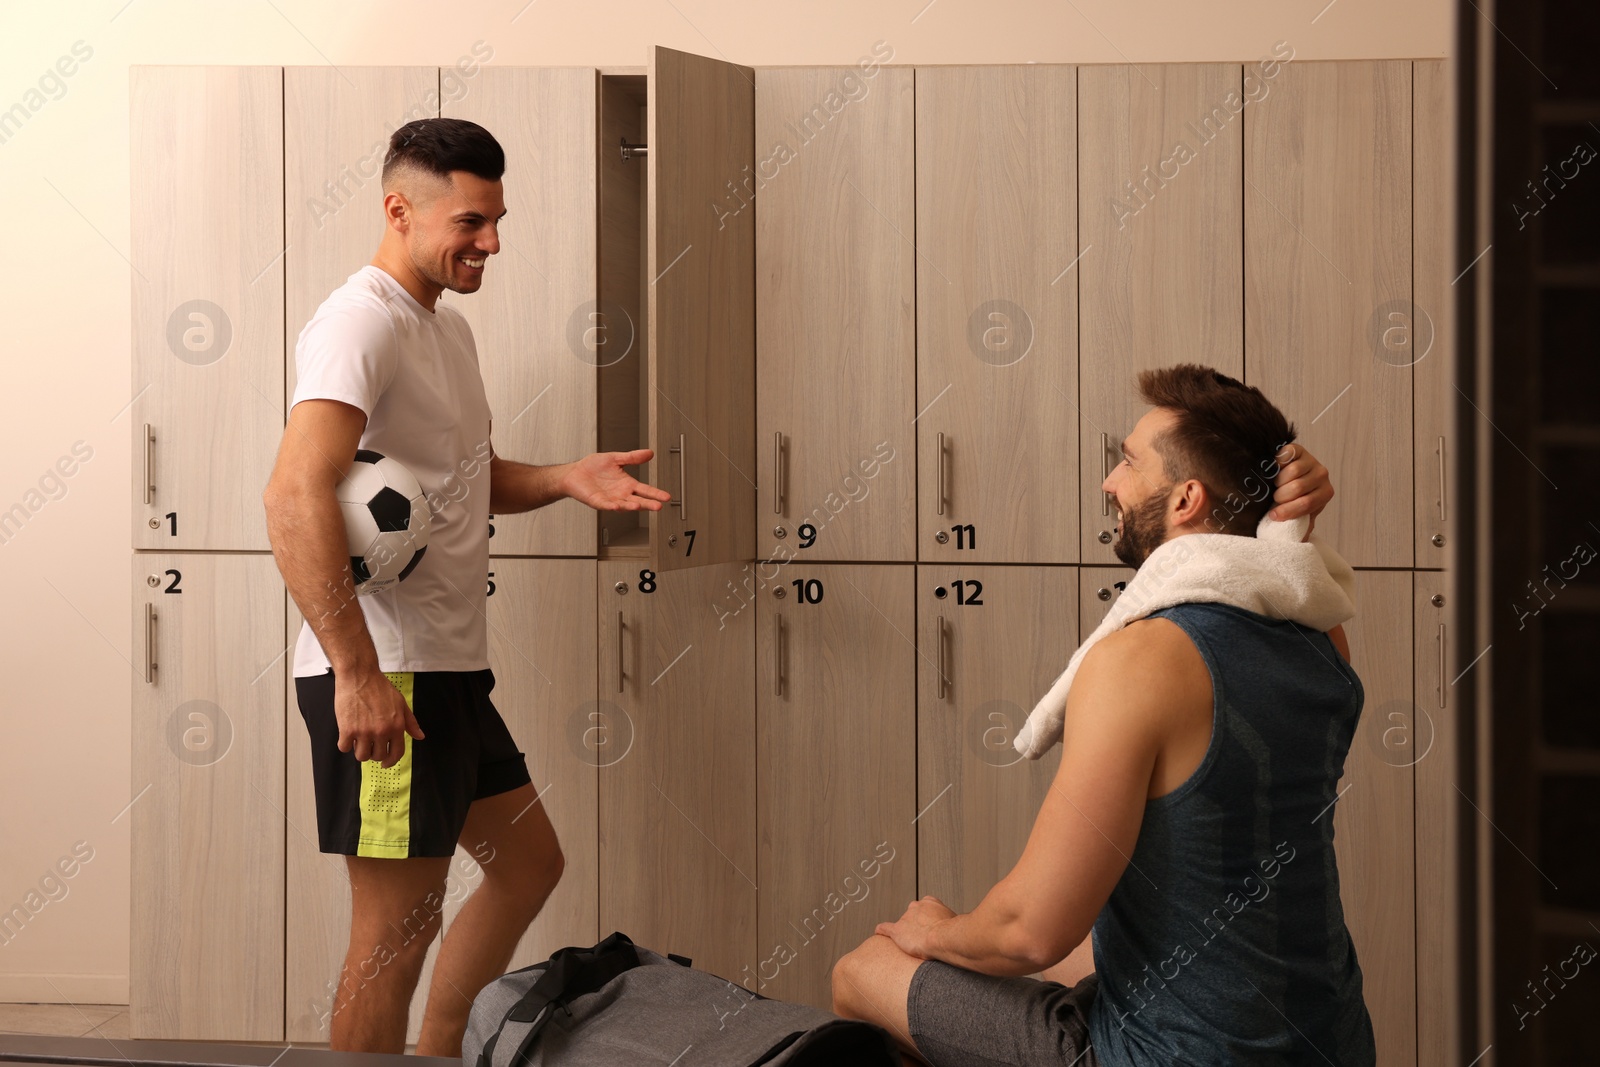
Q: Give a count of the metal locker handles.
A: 11